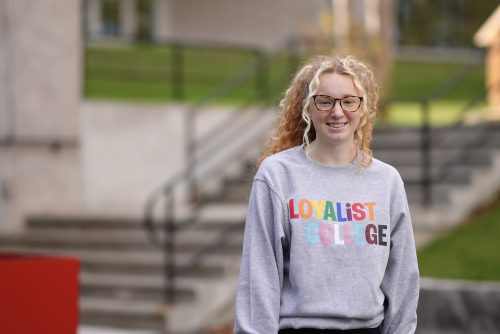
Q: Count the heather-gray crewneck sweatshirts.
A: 1